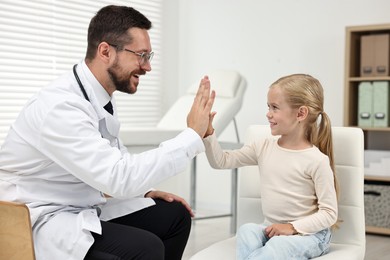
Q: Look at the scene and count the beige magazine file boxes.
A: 2